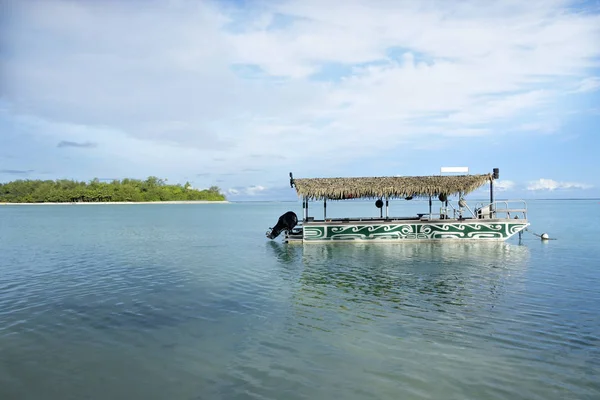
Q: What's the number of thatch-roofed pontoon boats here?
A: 1